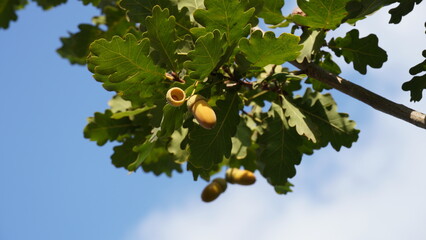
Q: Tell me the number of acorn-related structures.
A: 4